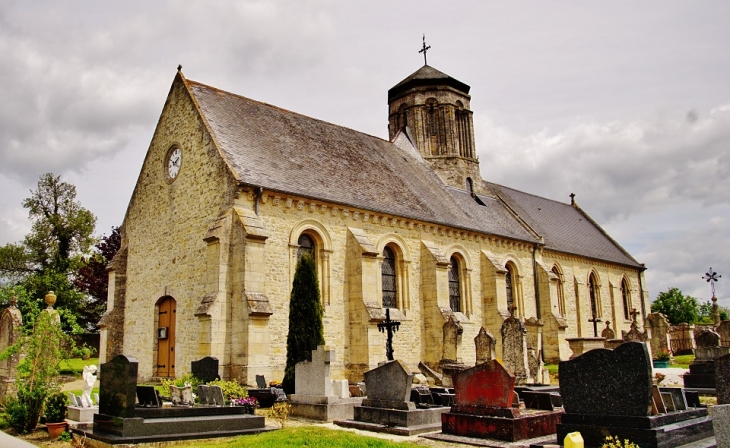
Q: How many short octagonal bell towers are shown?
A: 1